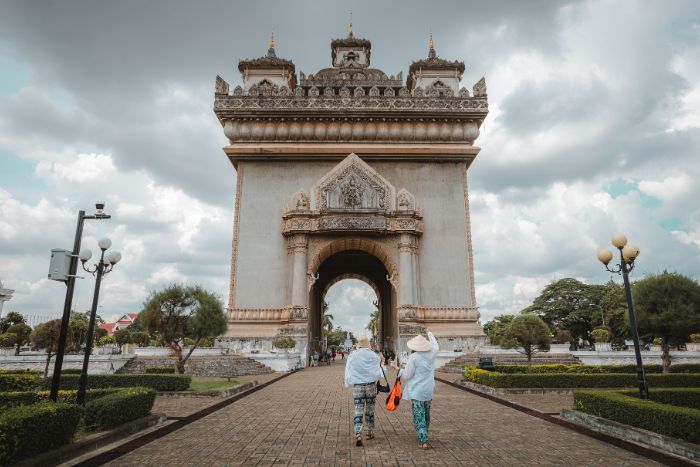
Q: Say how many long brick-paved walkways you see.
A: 1